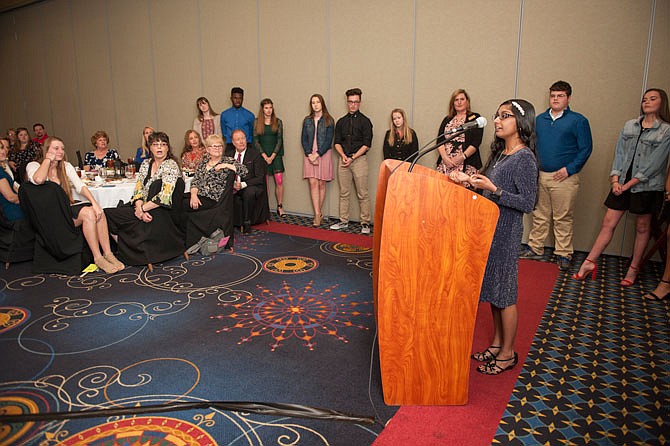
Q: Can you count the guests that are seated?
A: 11